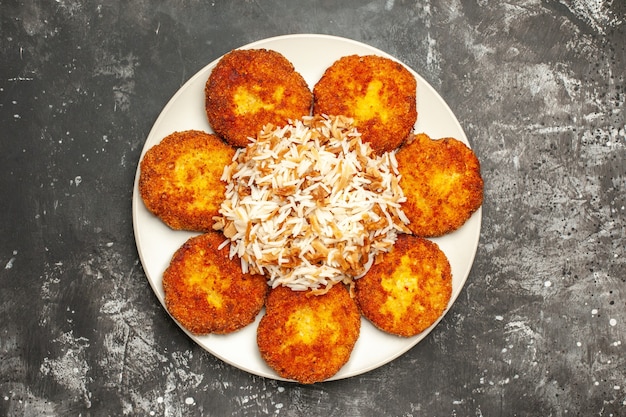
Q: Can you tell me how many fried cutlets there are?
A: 7